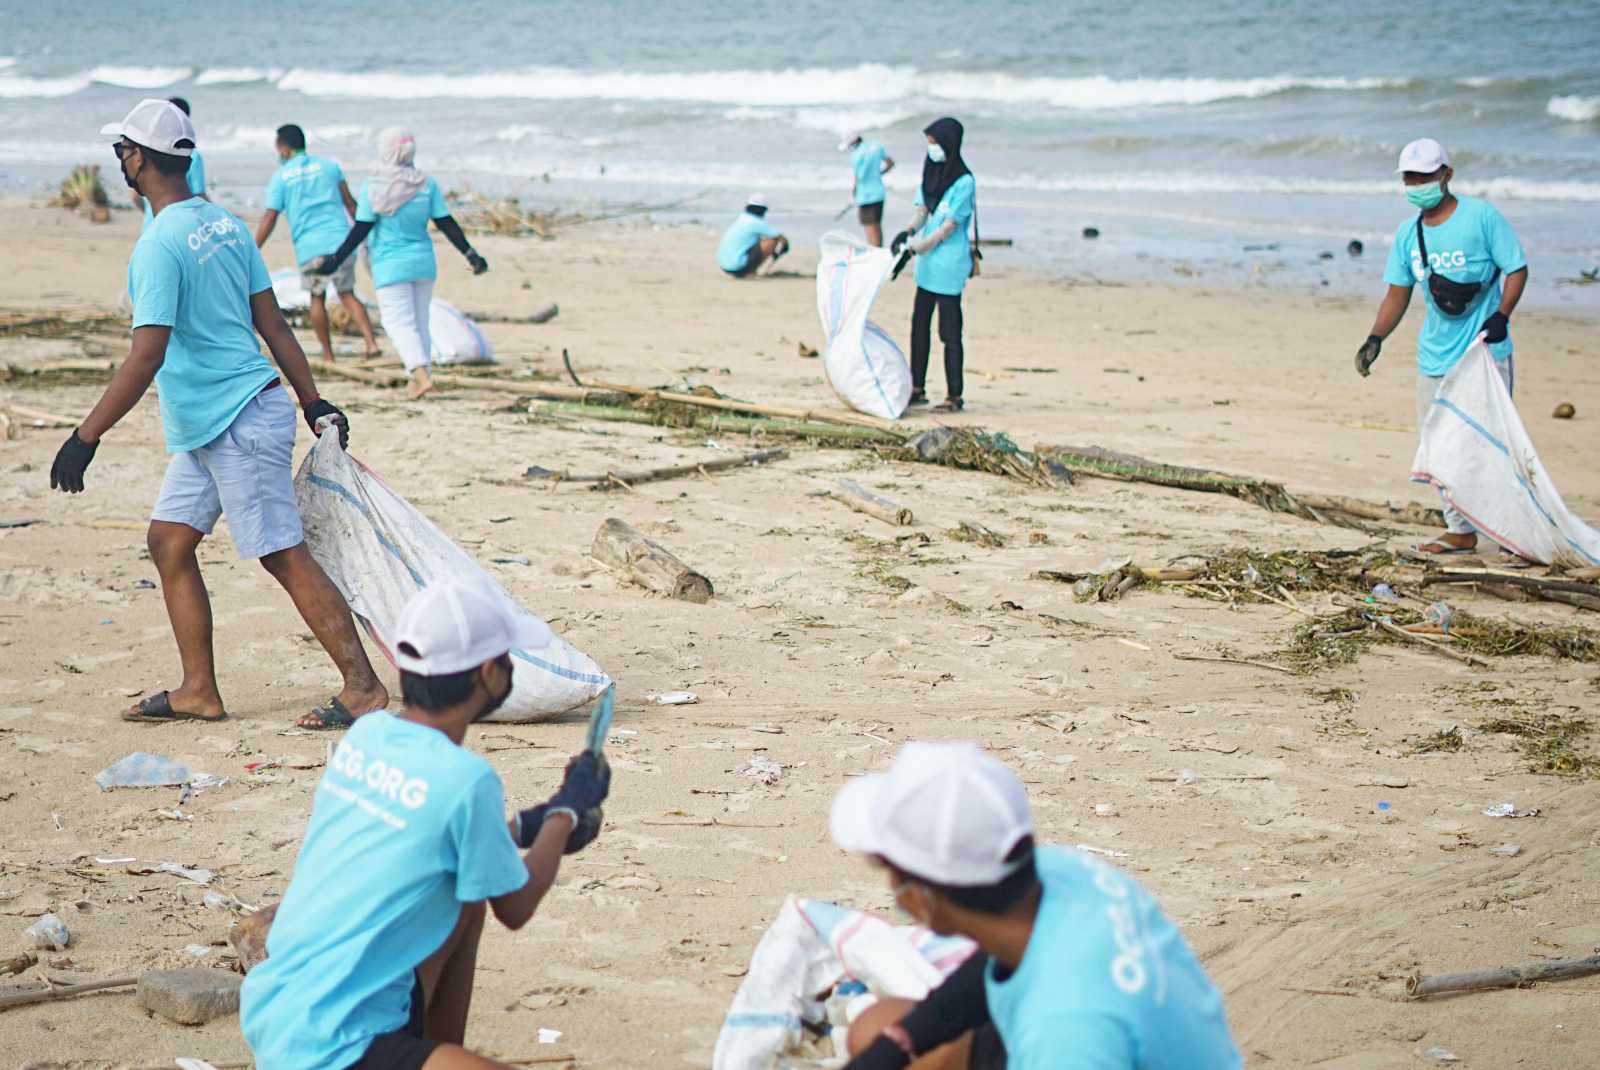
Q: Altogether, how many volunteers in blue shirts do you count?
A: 10